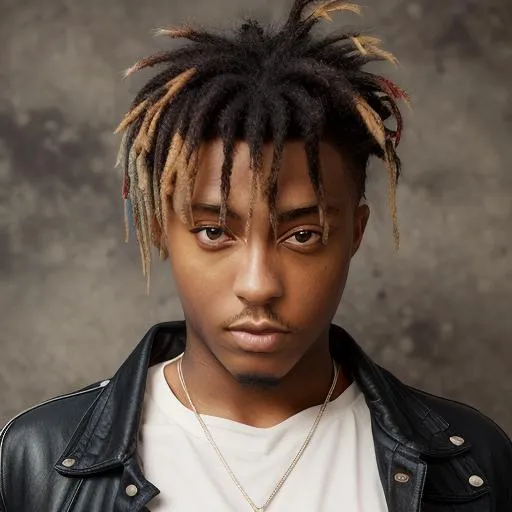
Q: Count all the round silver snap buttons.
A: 5